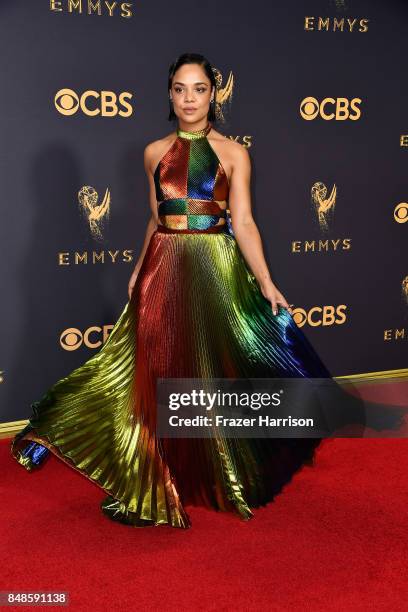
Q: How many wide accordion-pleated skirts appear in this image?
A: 1